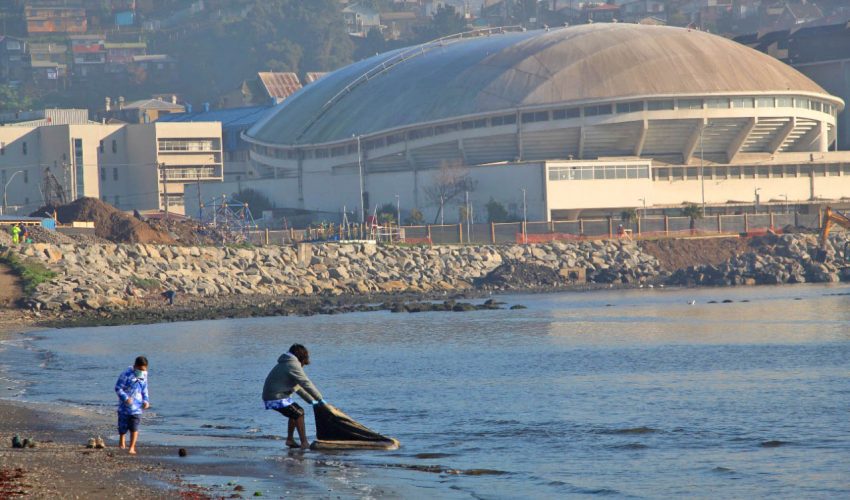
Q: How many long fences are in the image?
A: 1